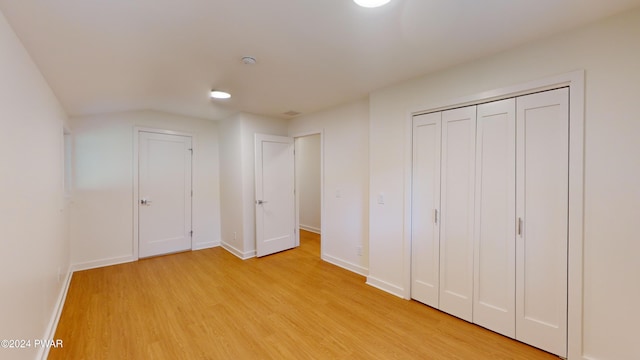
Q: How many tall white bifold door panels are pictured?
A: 4